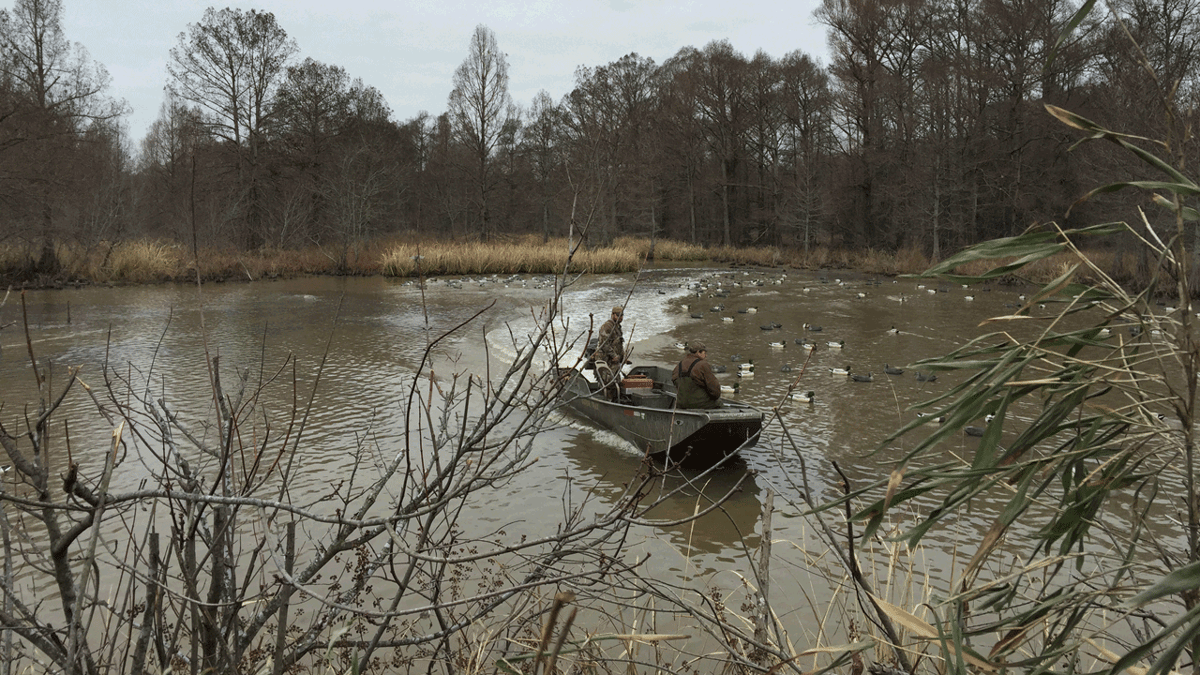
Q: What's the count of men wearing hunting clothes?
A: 2